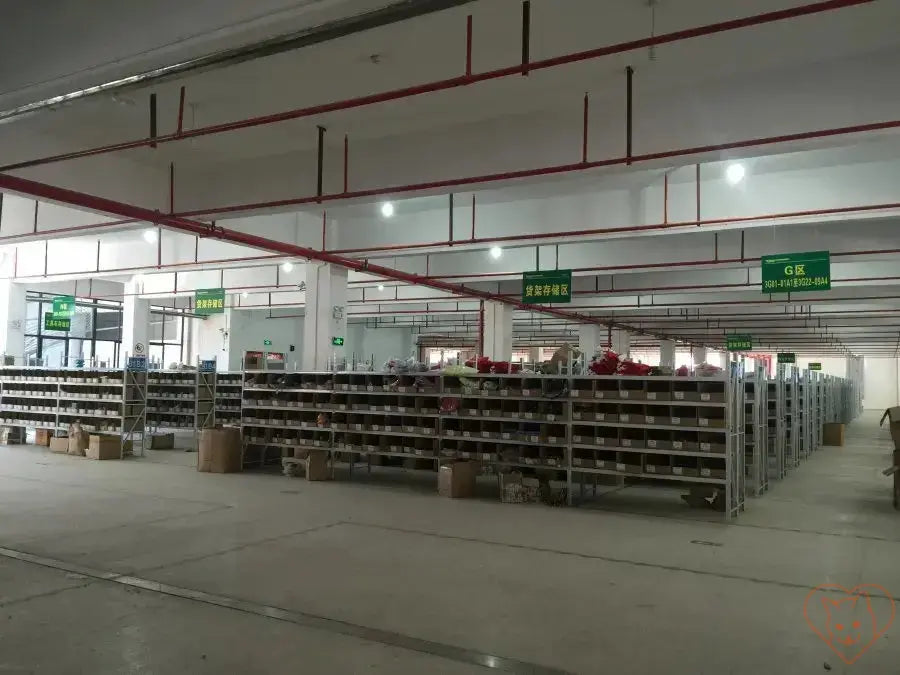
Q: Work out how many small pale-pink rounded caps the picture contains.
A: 0